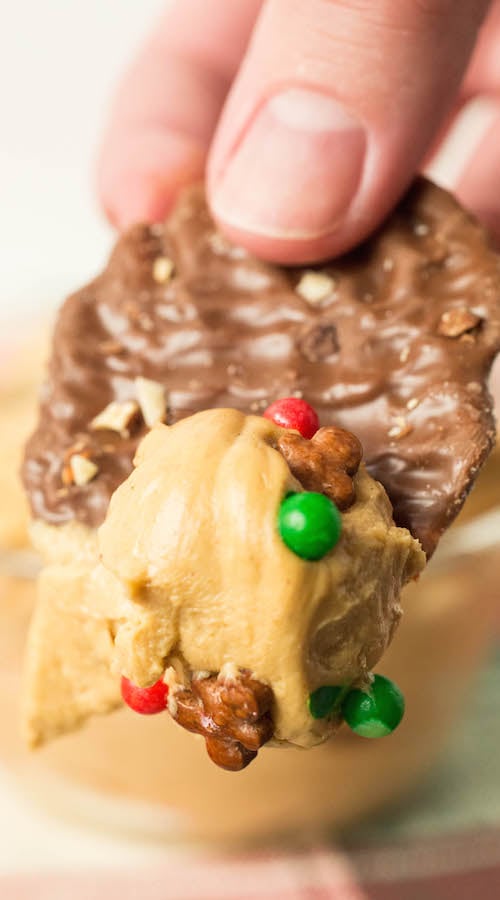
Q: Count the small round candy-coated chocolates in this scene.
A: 5